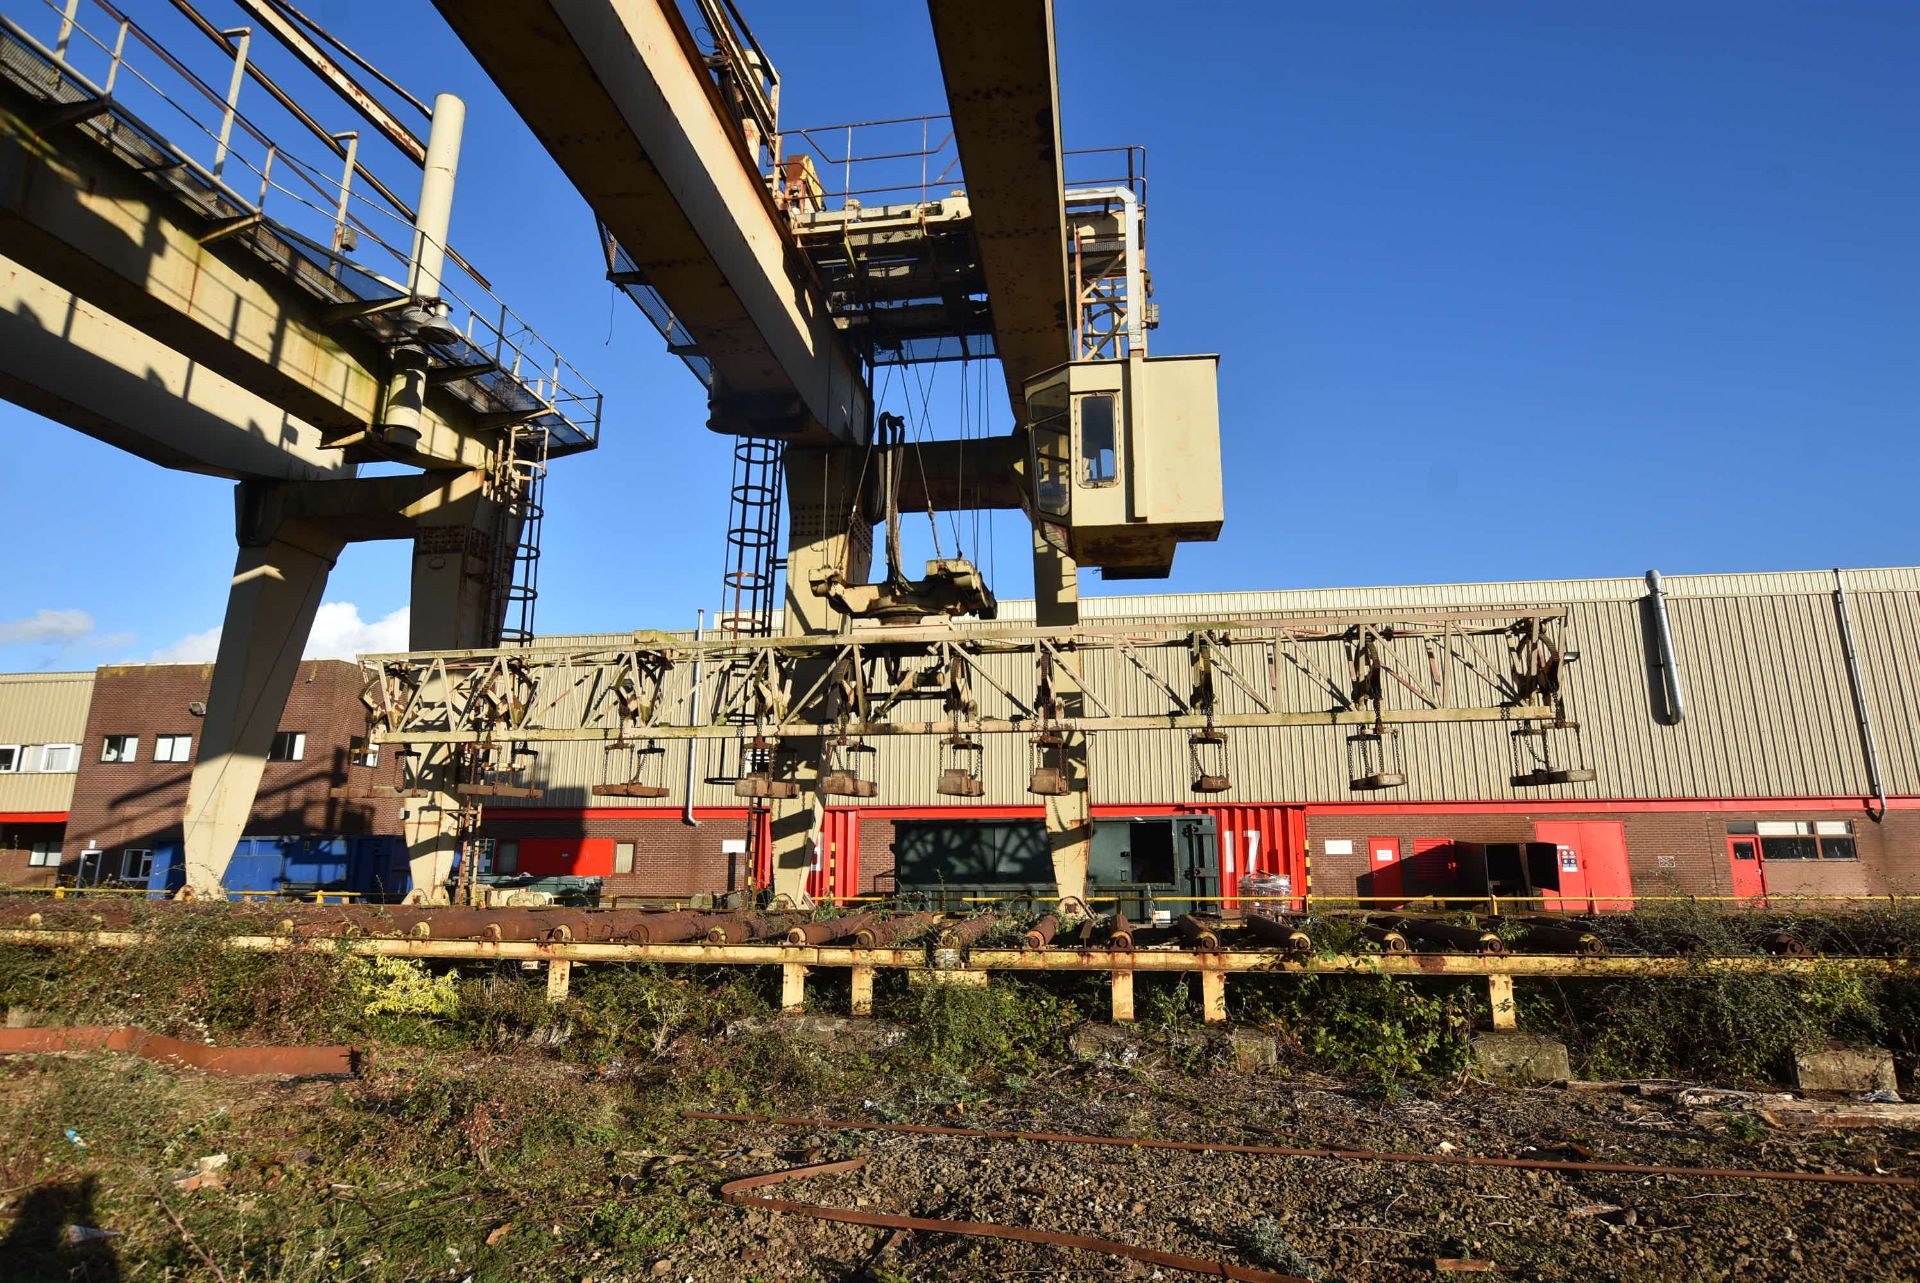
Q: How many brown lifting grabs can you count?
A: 10